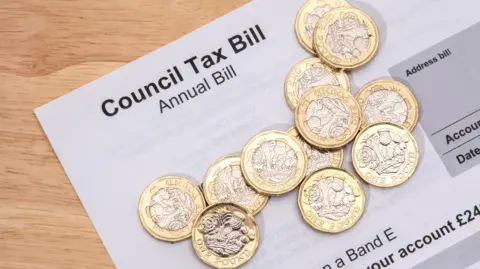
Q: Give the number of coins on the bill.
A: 12